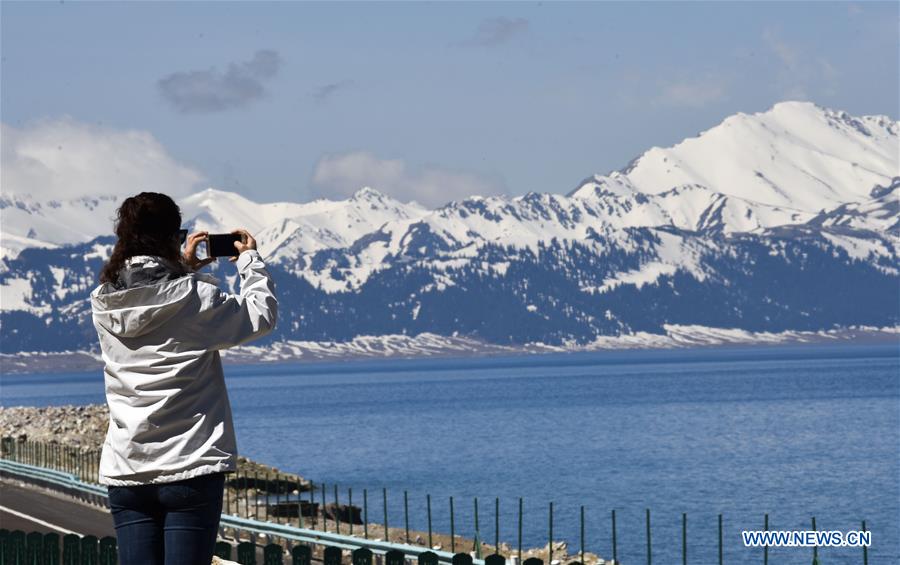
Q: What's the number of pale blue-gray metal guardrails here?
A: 1